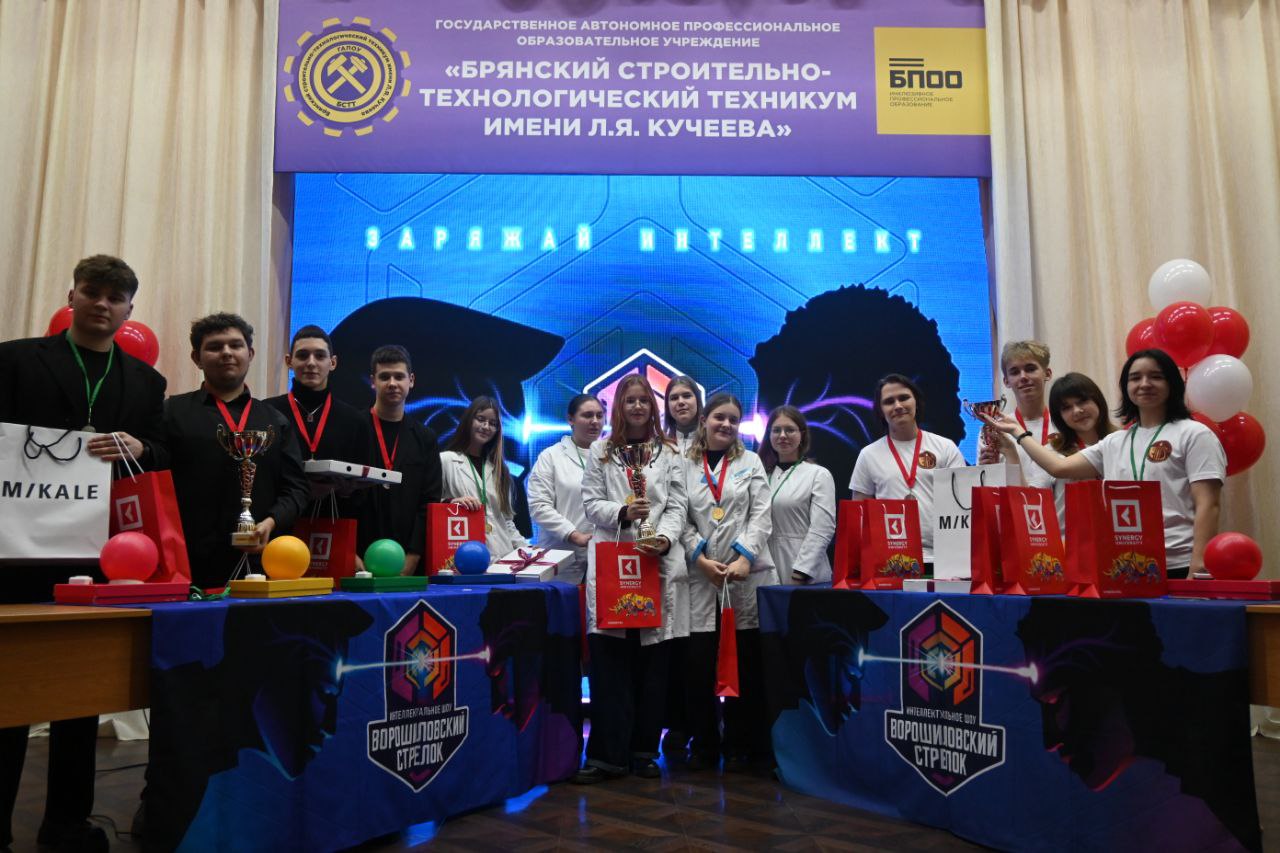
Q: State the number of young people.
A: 14